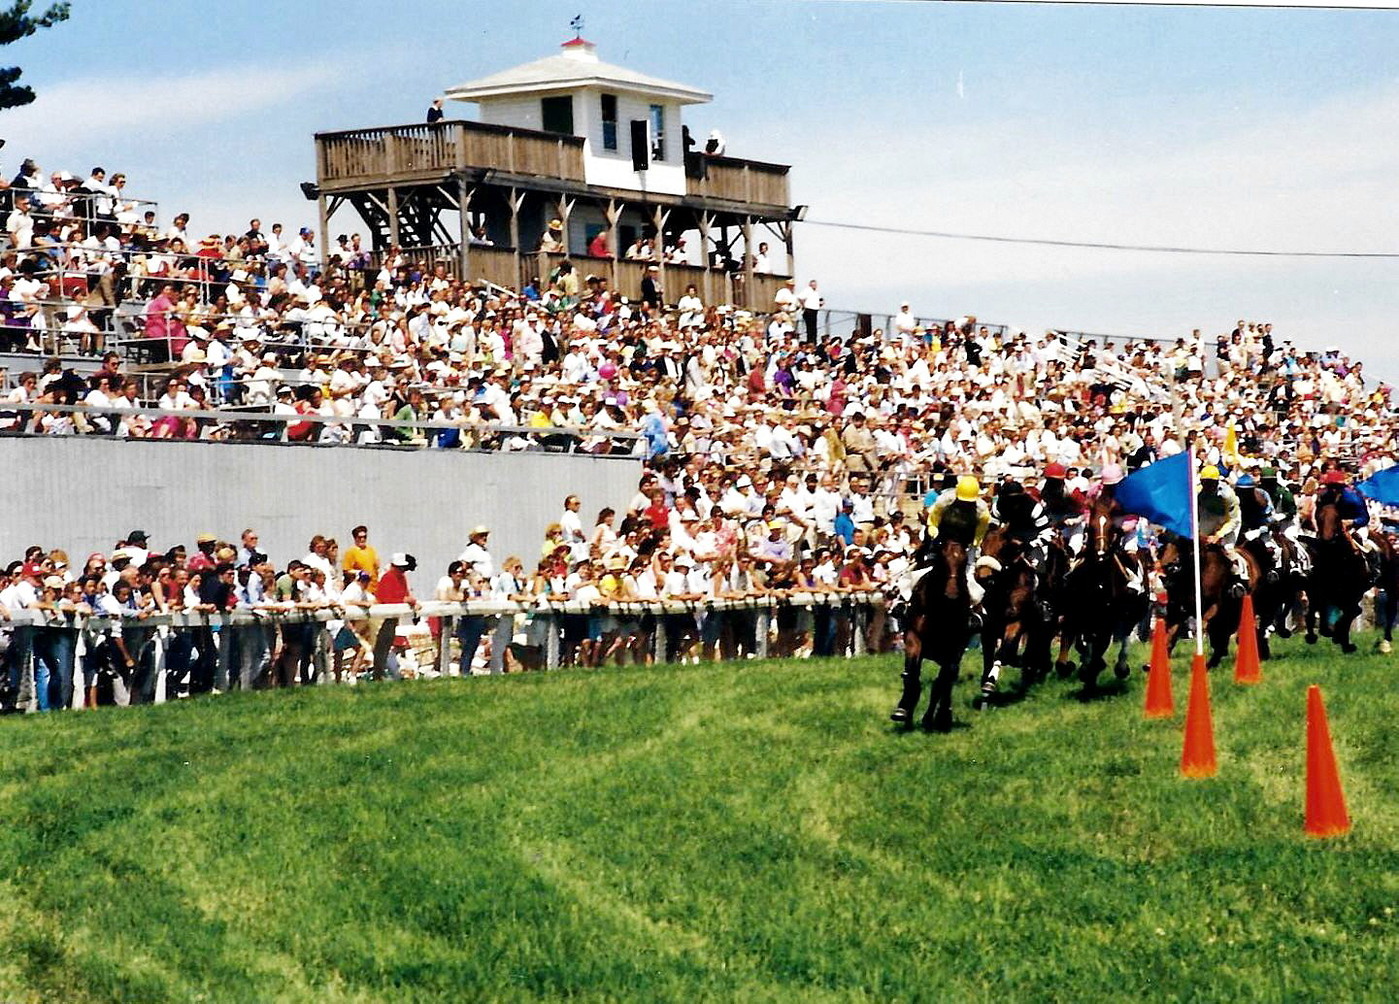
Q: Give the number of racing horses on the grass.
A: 8